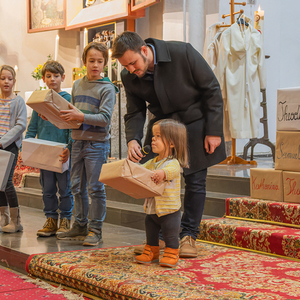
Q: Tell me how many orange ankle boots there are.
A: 2